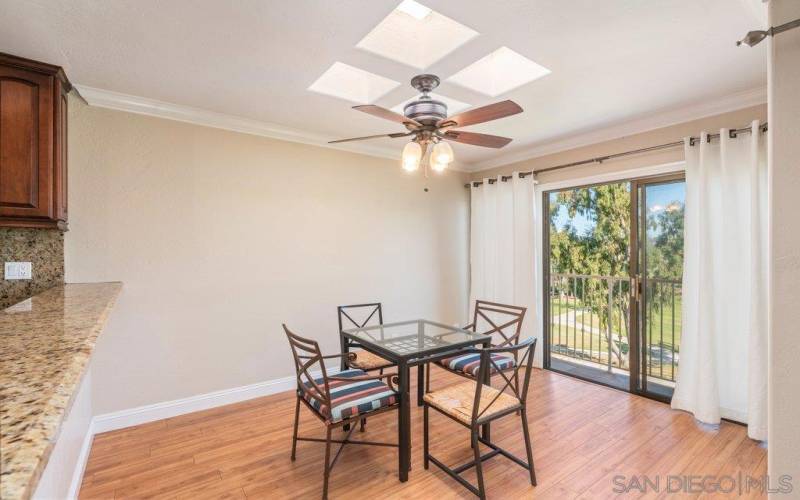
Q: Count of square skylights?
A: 4